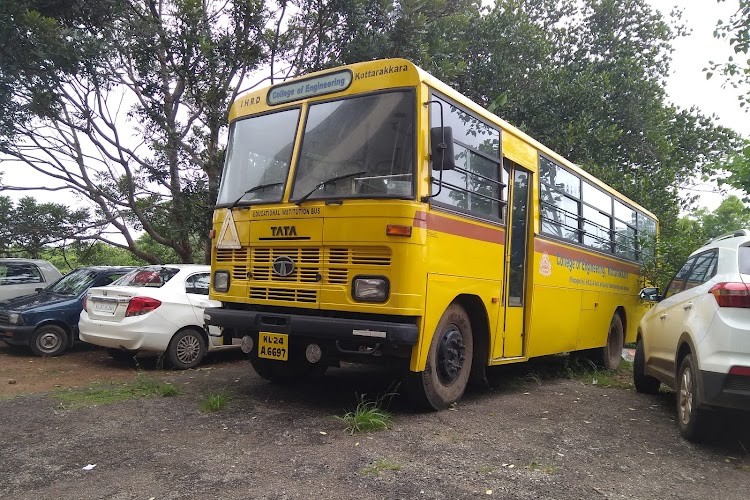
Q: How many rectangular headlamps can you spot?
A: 2